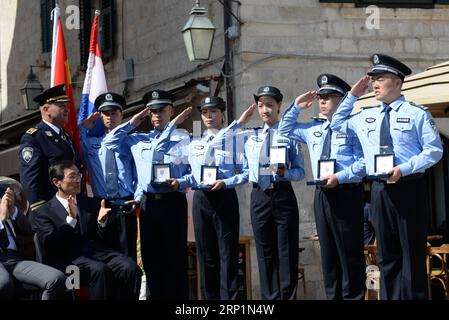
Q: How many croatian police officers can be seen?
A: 1